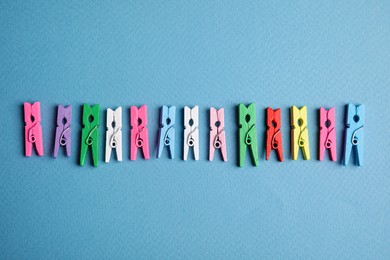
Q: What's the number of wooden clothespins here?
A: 13